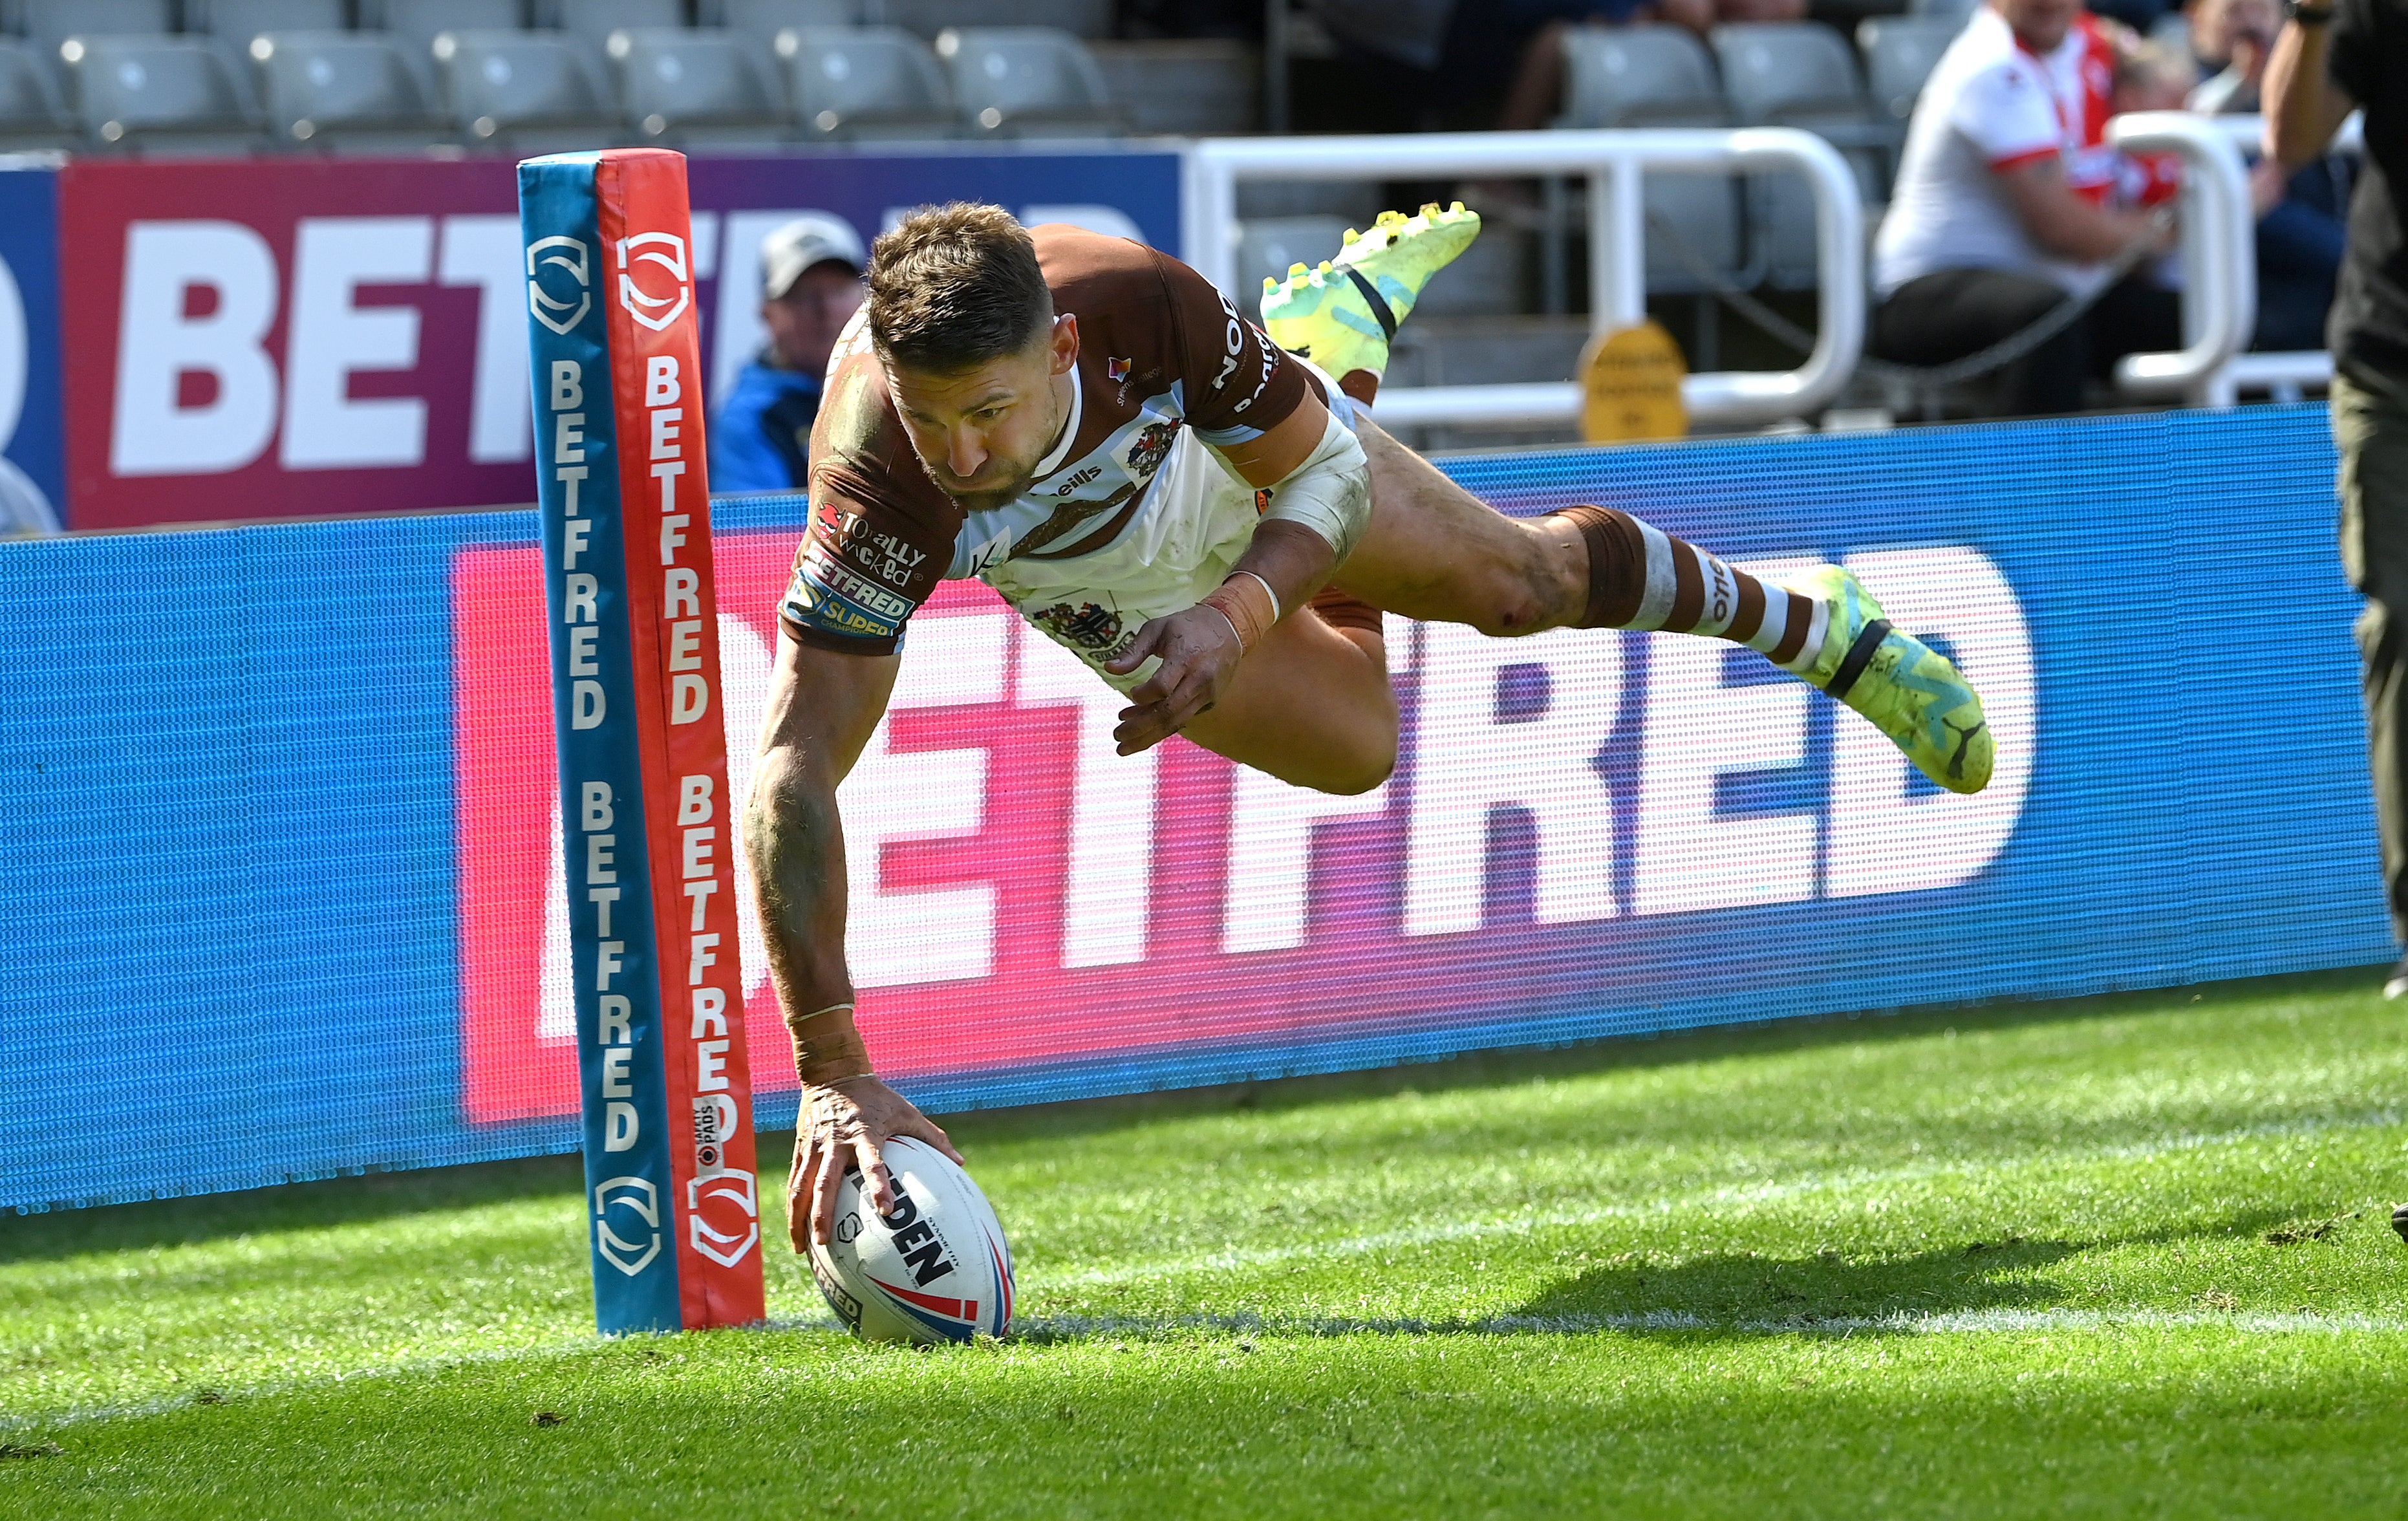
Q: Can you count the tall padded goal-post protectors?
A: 1